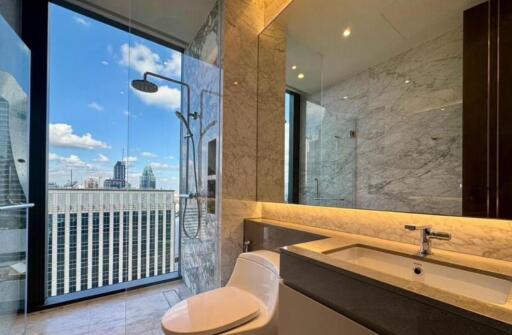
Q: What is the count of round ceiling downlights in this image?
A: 3